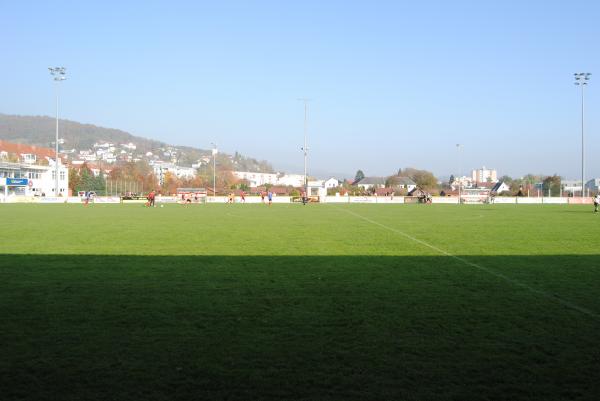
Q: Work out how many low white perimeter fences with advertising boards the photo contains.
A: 1